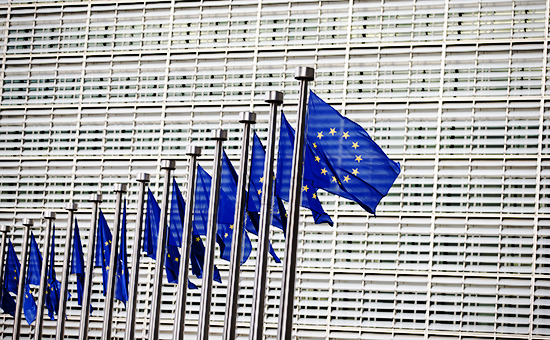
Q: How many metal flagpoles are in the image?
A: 13